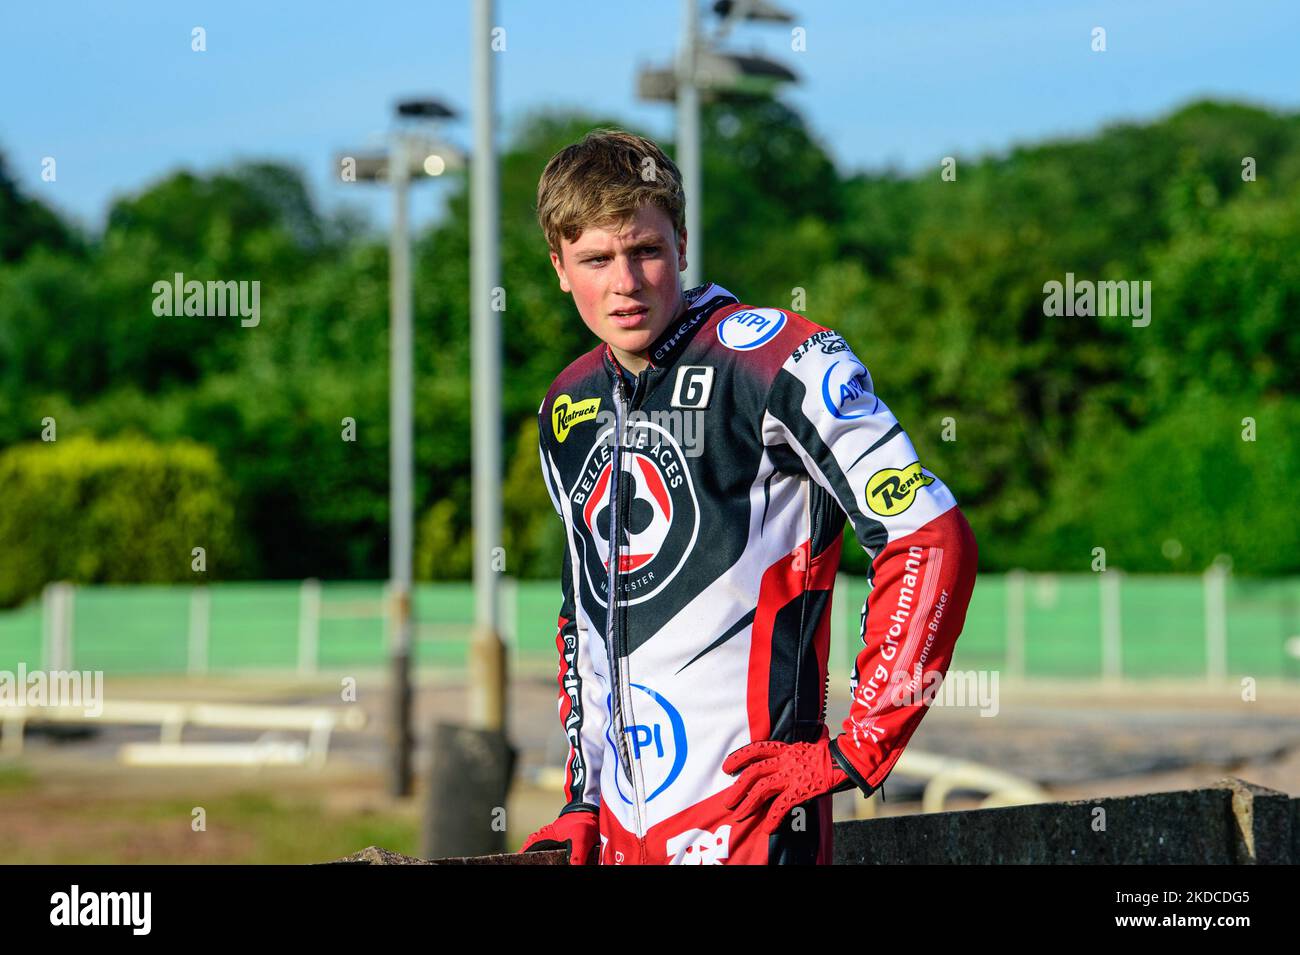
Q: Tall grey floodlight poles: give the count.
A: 3